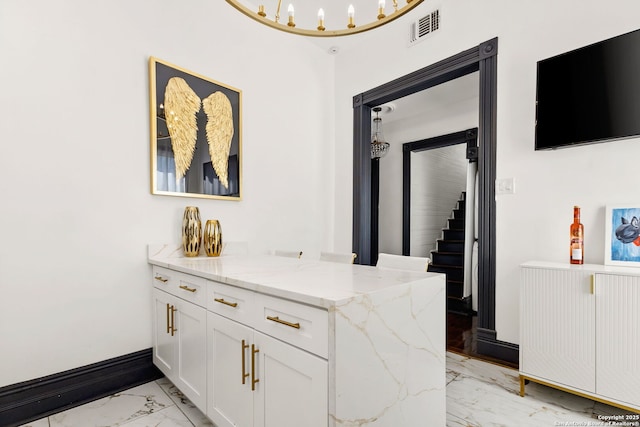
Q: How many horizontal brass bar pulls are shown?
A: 4